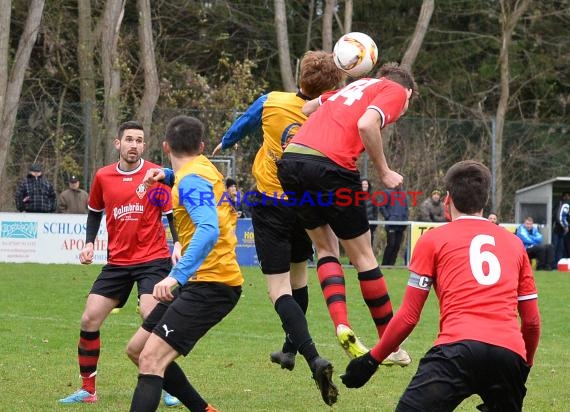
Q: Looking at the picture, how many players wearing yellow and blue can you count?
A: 2